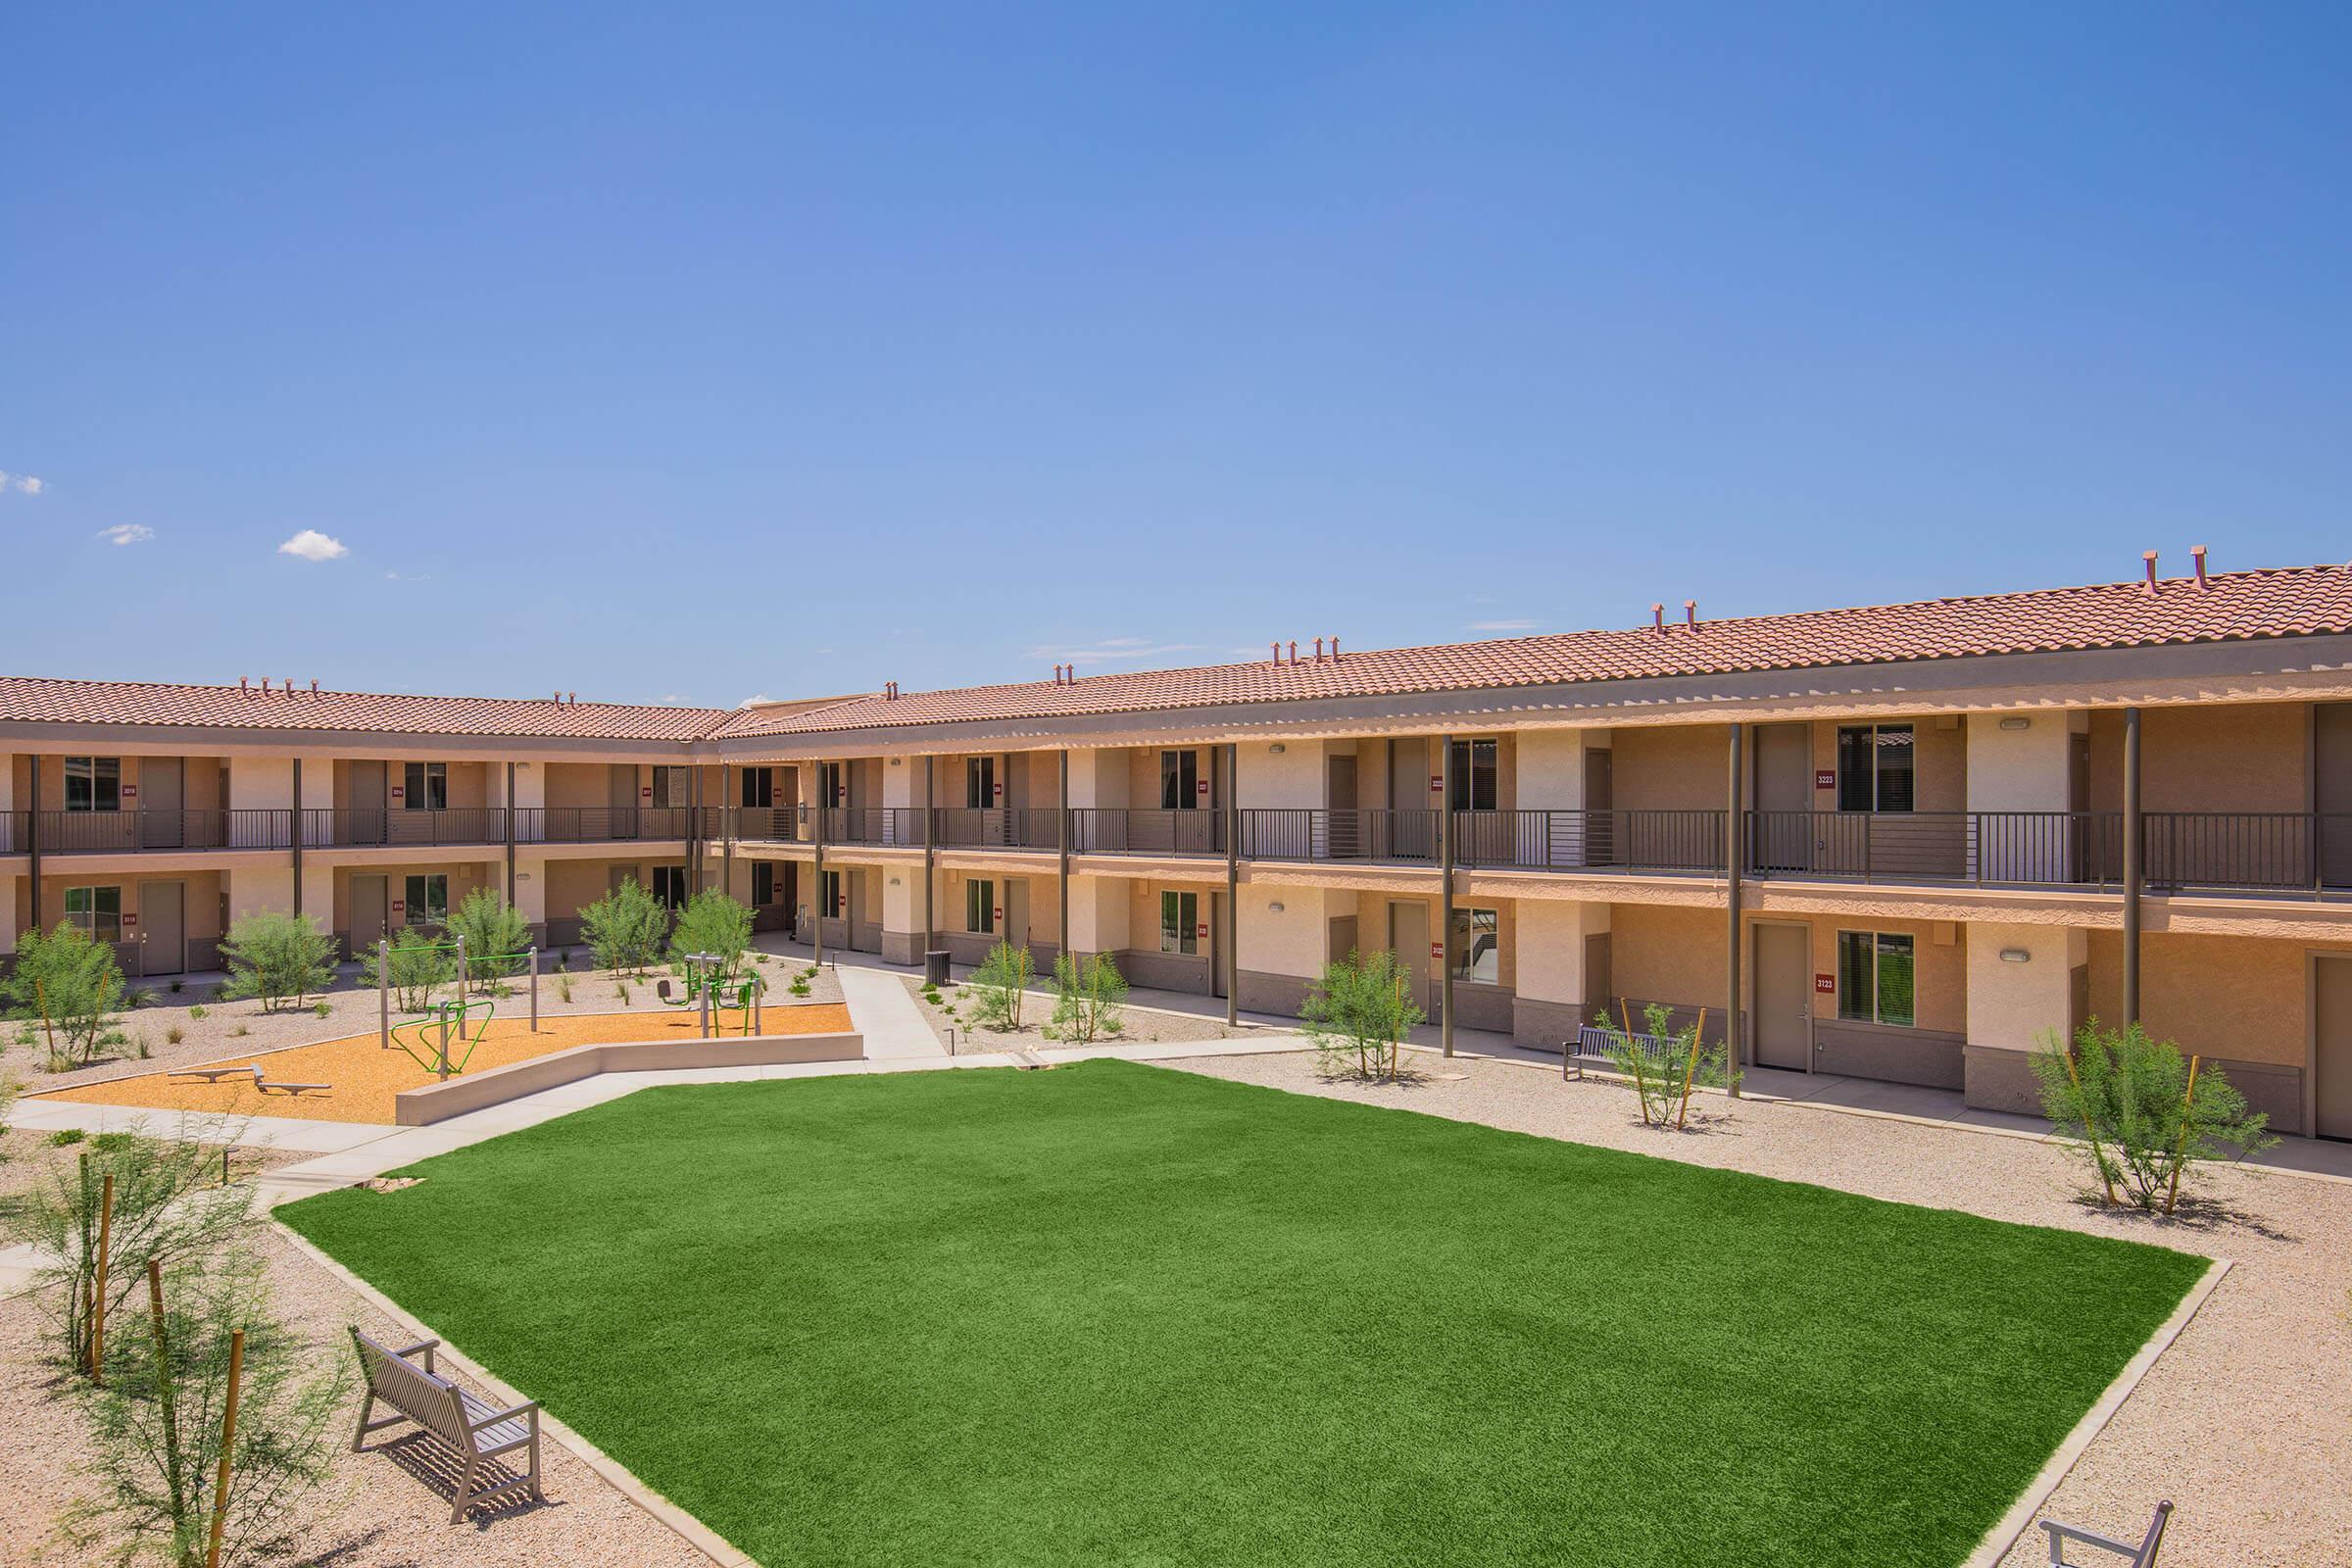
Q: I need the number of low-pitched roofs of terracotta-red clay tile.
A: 2